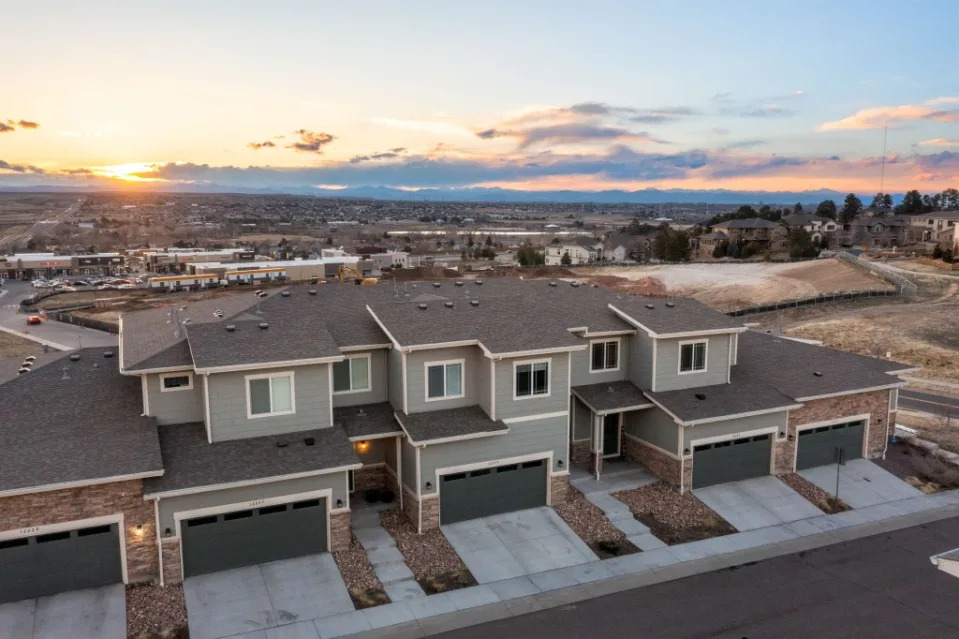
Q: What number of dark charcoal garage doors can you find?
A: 5